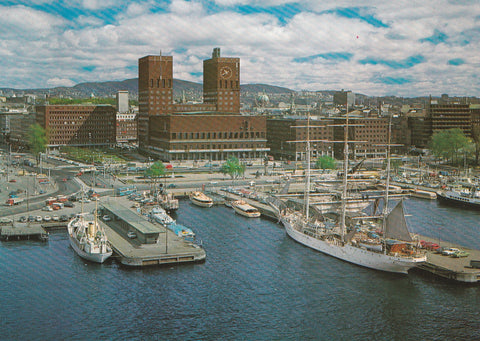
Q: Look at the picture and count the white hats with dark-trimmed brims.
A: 0